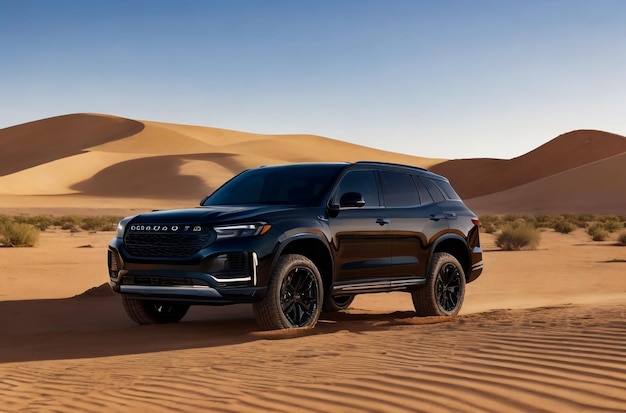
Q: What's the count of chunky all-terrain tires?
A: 4